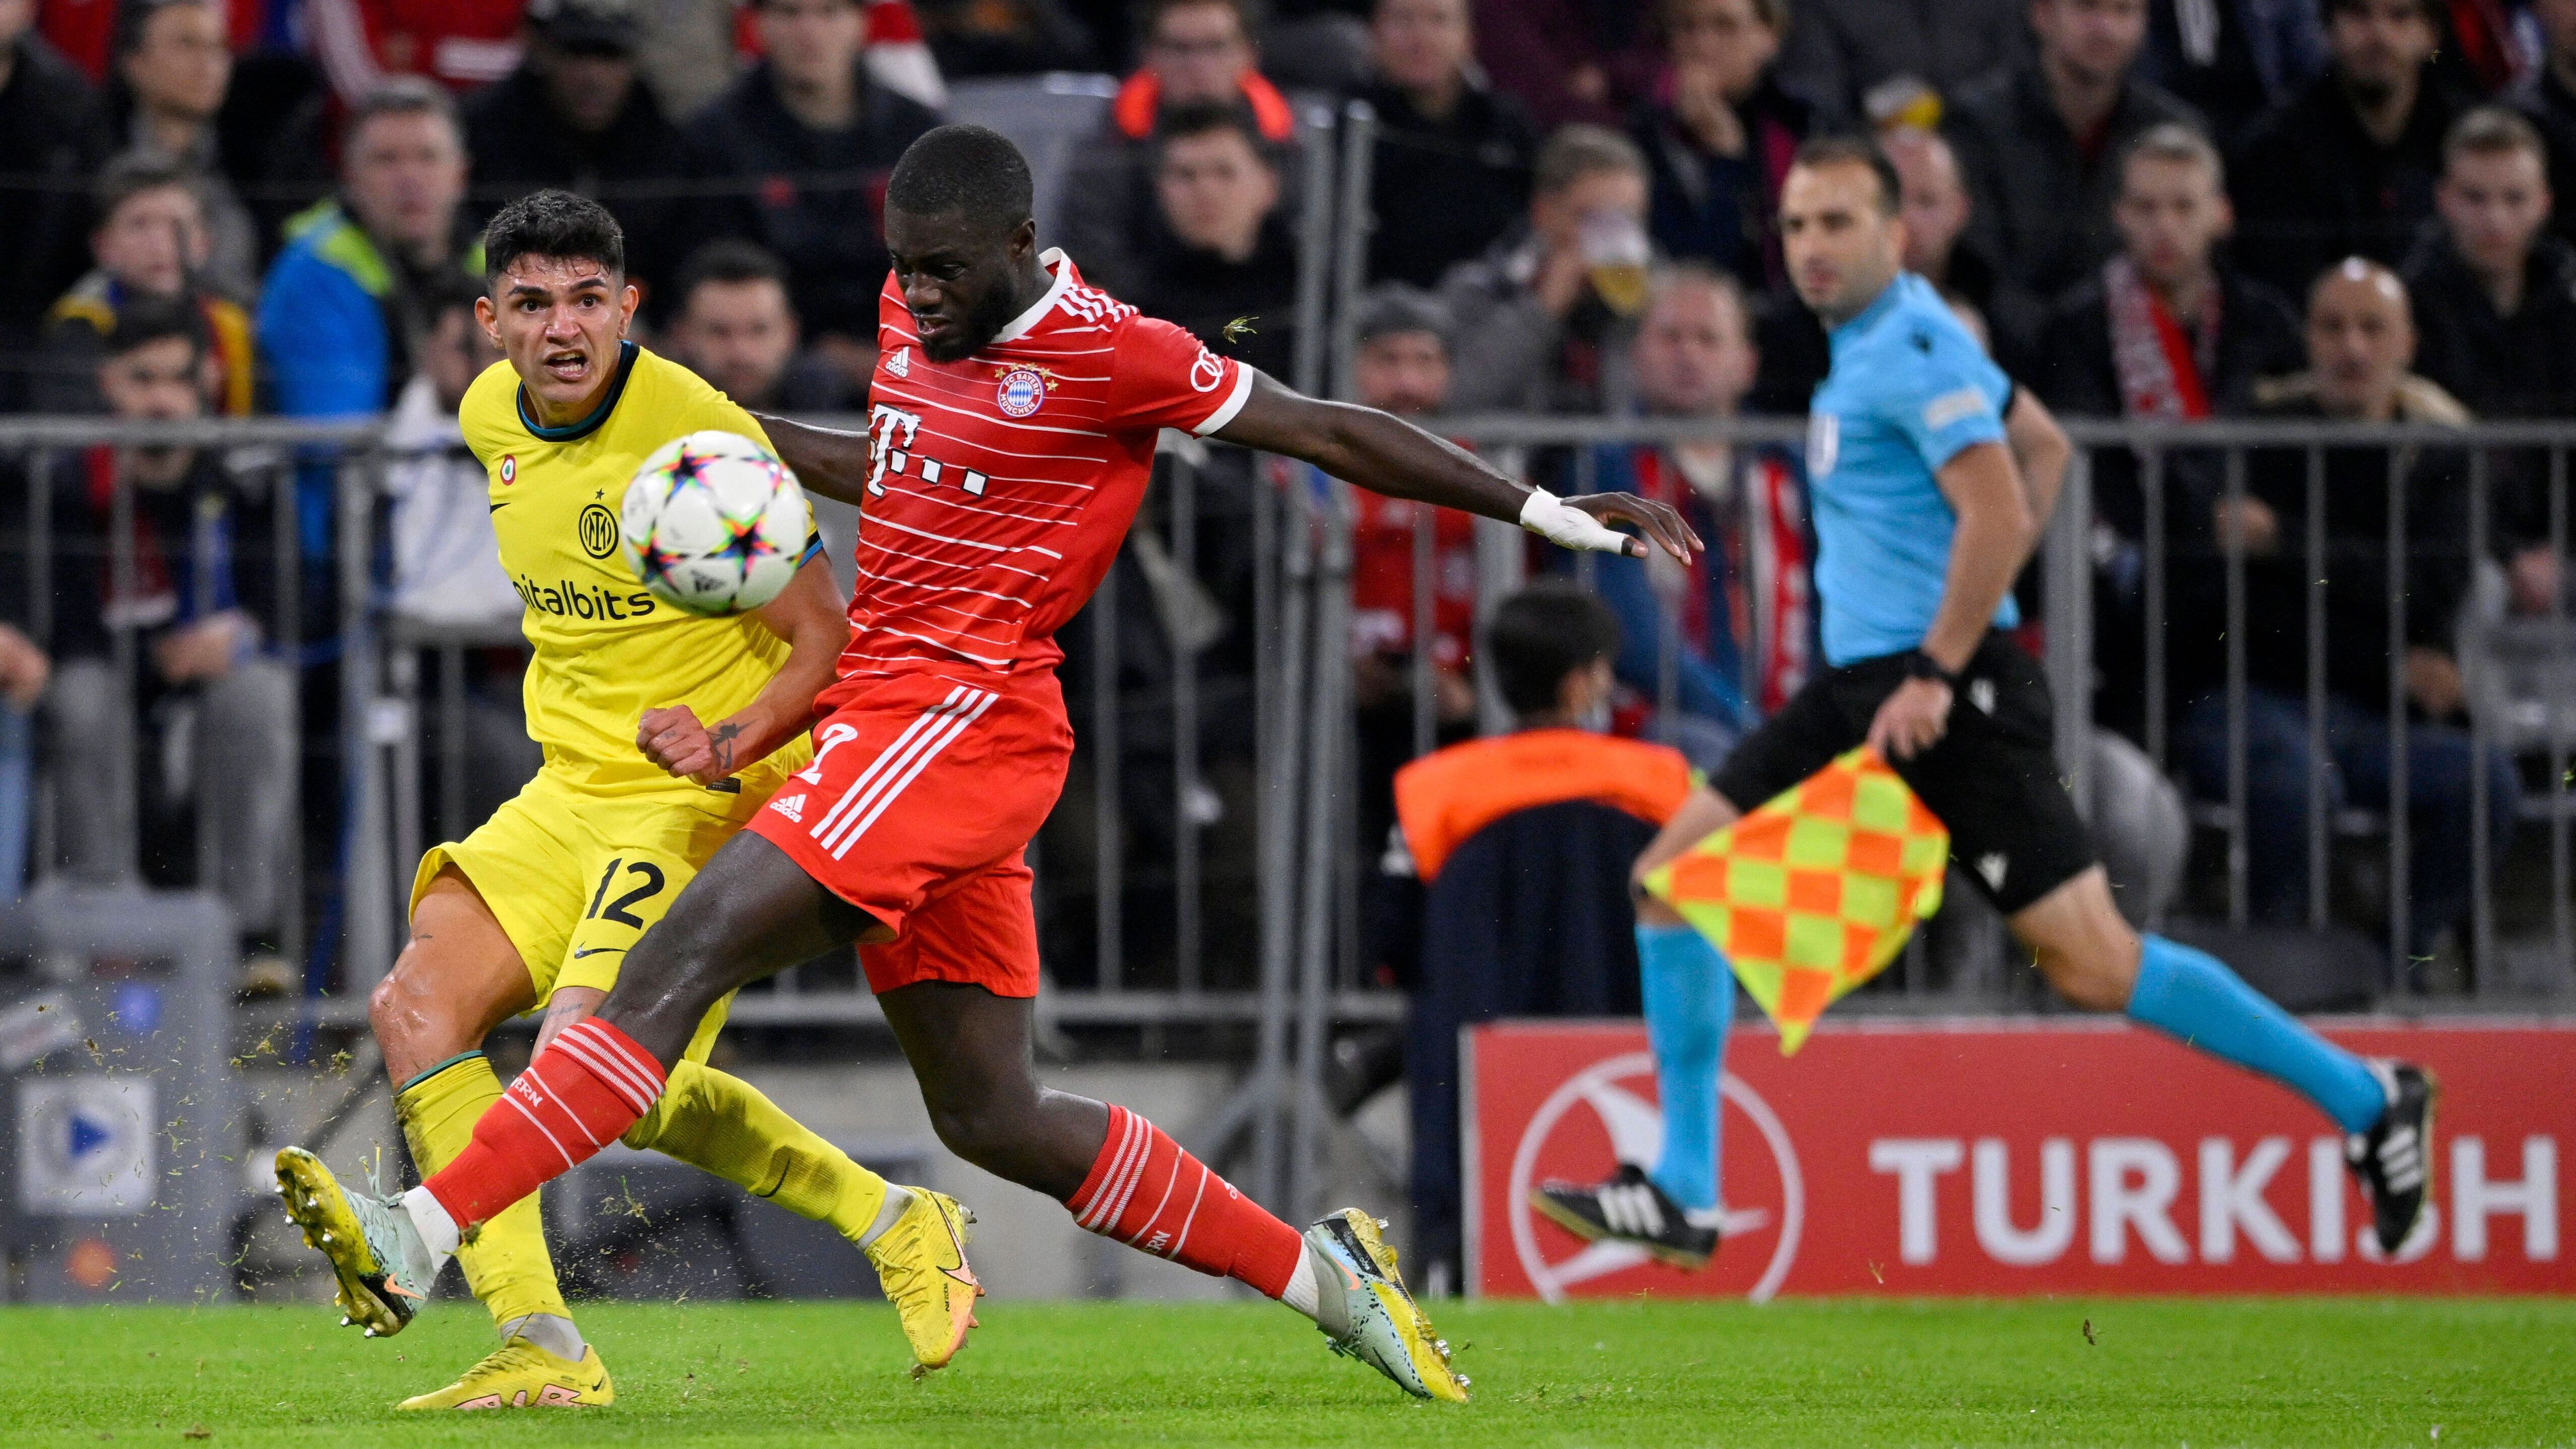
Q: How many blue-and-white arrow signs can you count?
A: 1